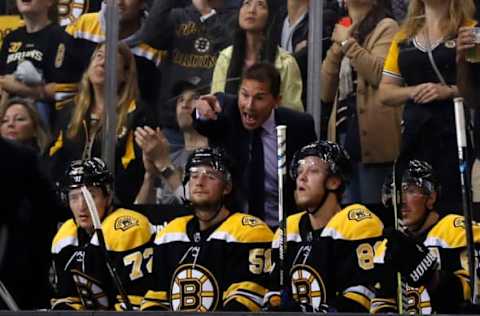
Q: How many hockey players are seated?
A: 4